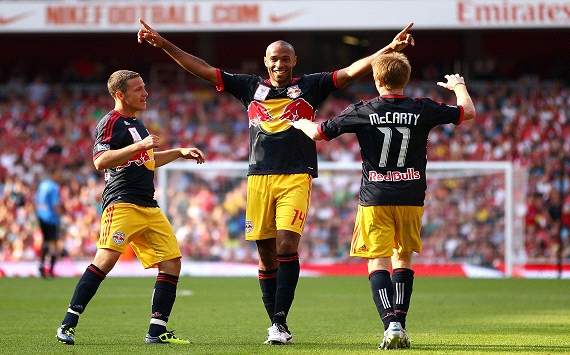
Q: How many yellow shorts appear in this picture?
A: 3